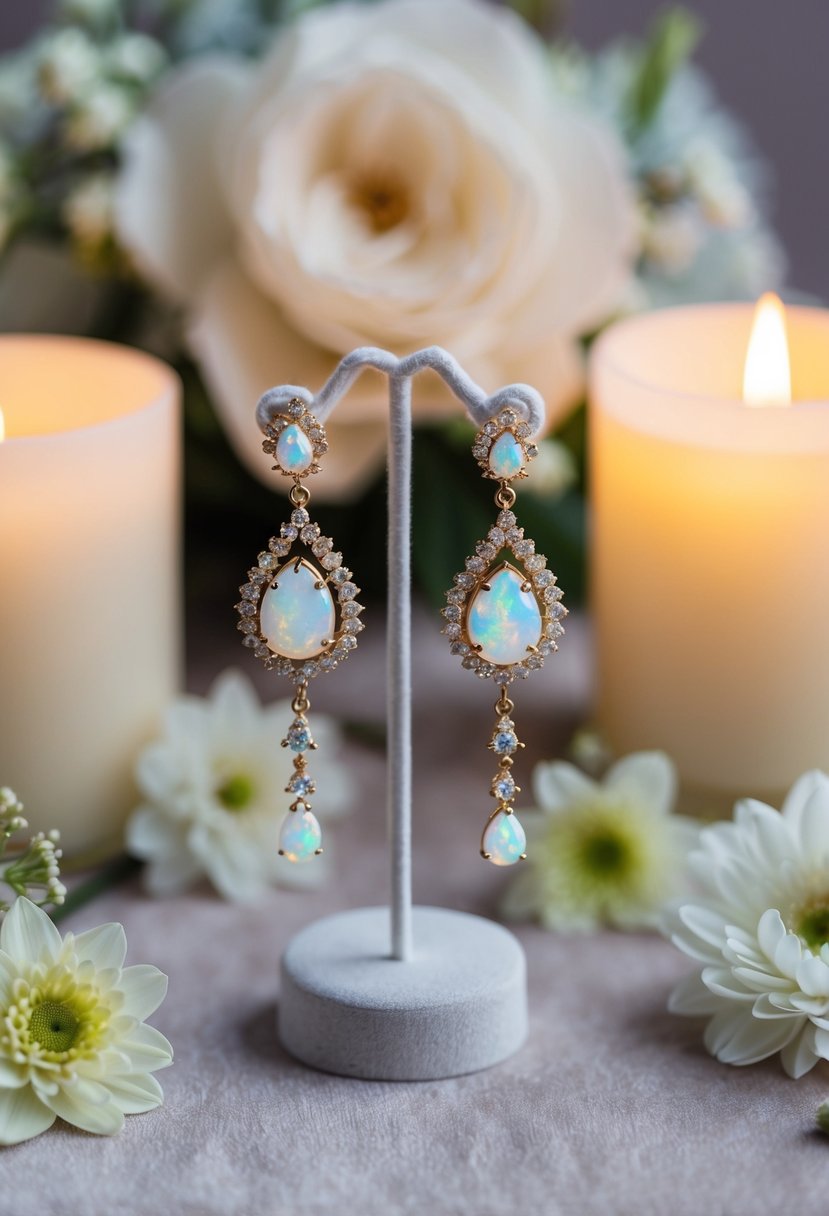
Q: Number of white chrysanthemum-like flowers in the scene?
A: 4